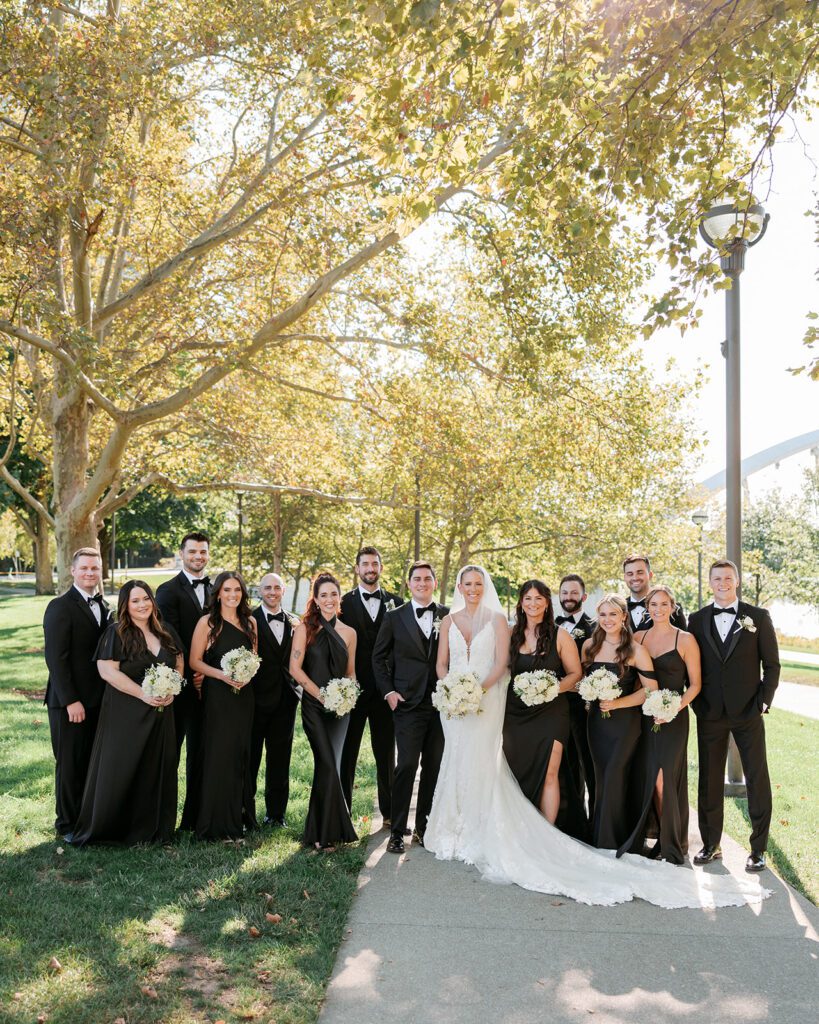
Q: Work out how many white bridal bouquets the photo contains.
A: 7